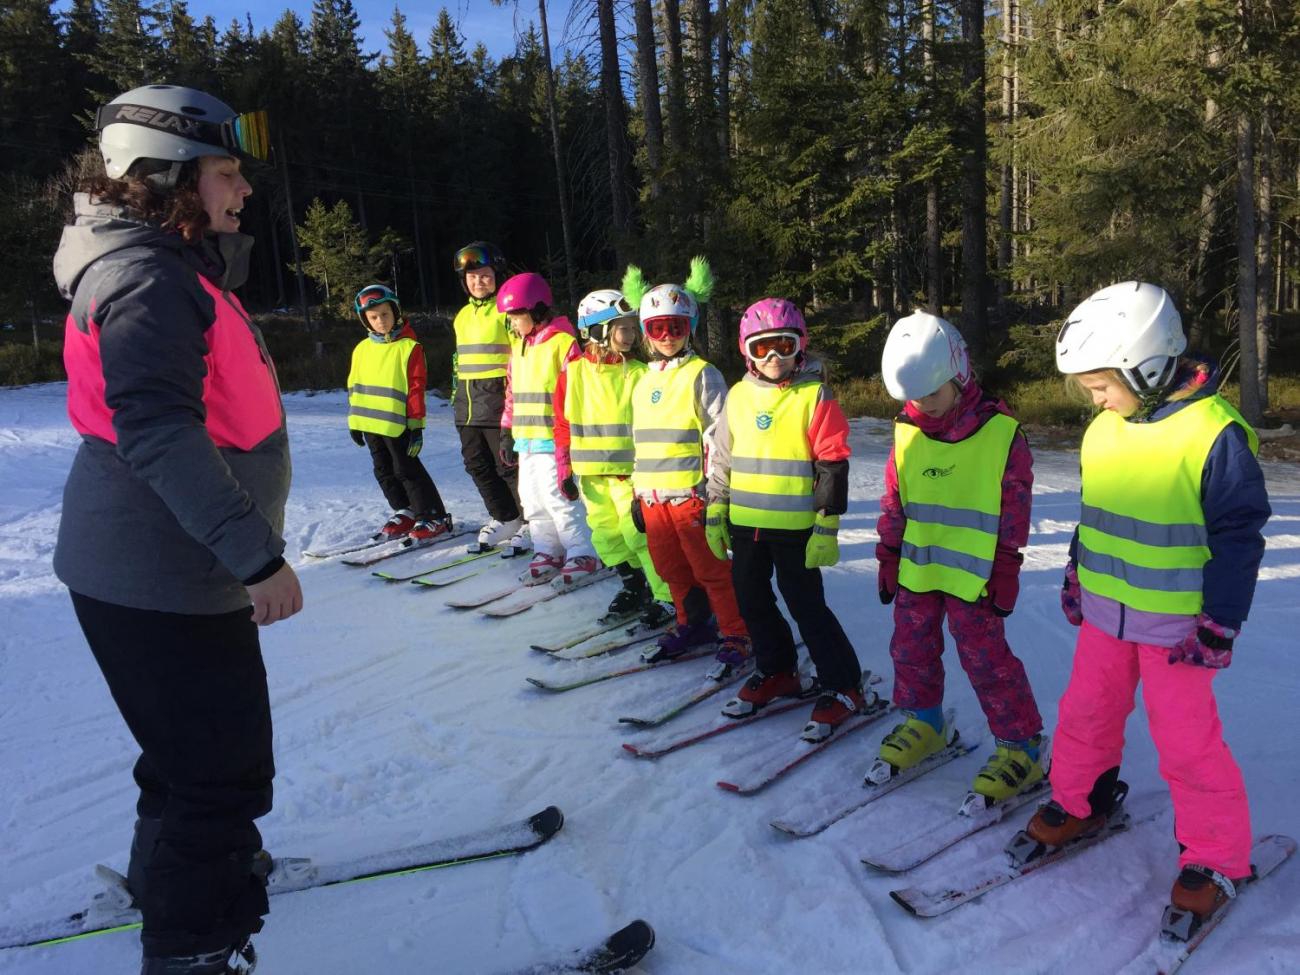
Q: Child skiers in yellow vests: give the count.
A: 8